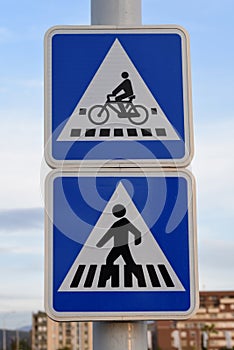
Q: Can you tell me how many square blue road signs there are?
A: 2